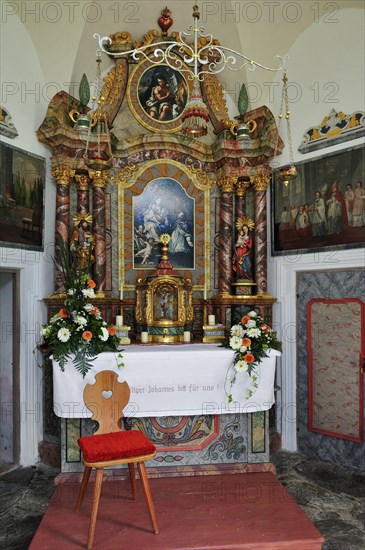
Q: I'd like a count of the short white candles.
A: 4